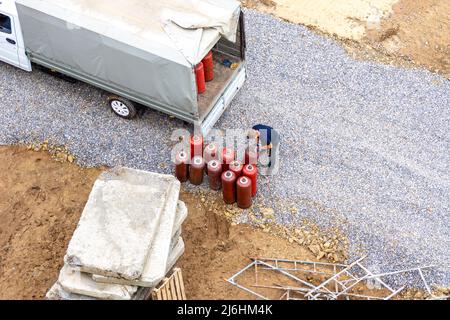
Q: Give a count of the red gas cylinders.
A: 13